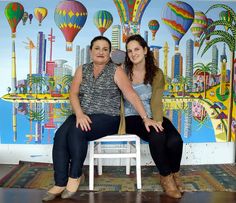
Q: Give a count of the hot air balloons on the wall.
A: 12